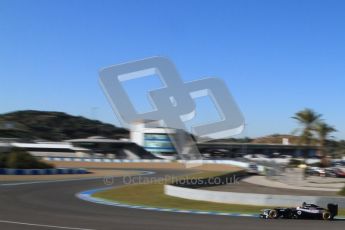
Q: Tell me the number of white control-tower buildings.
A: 1